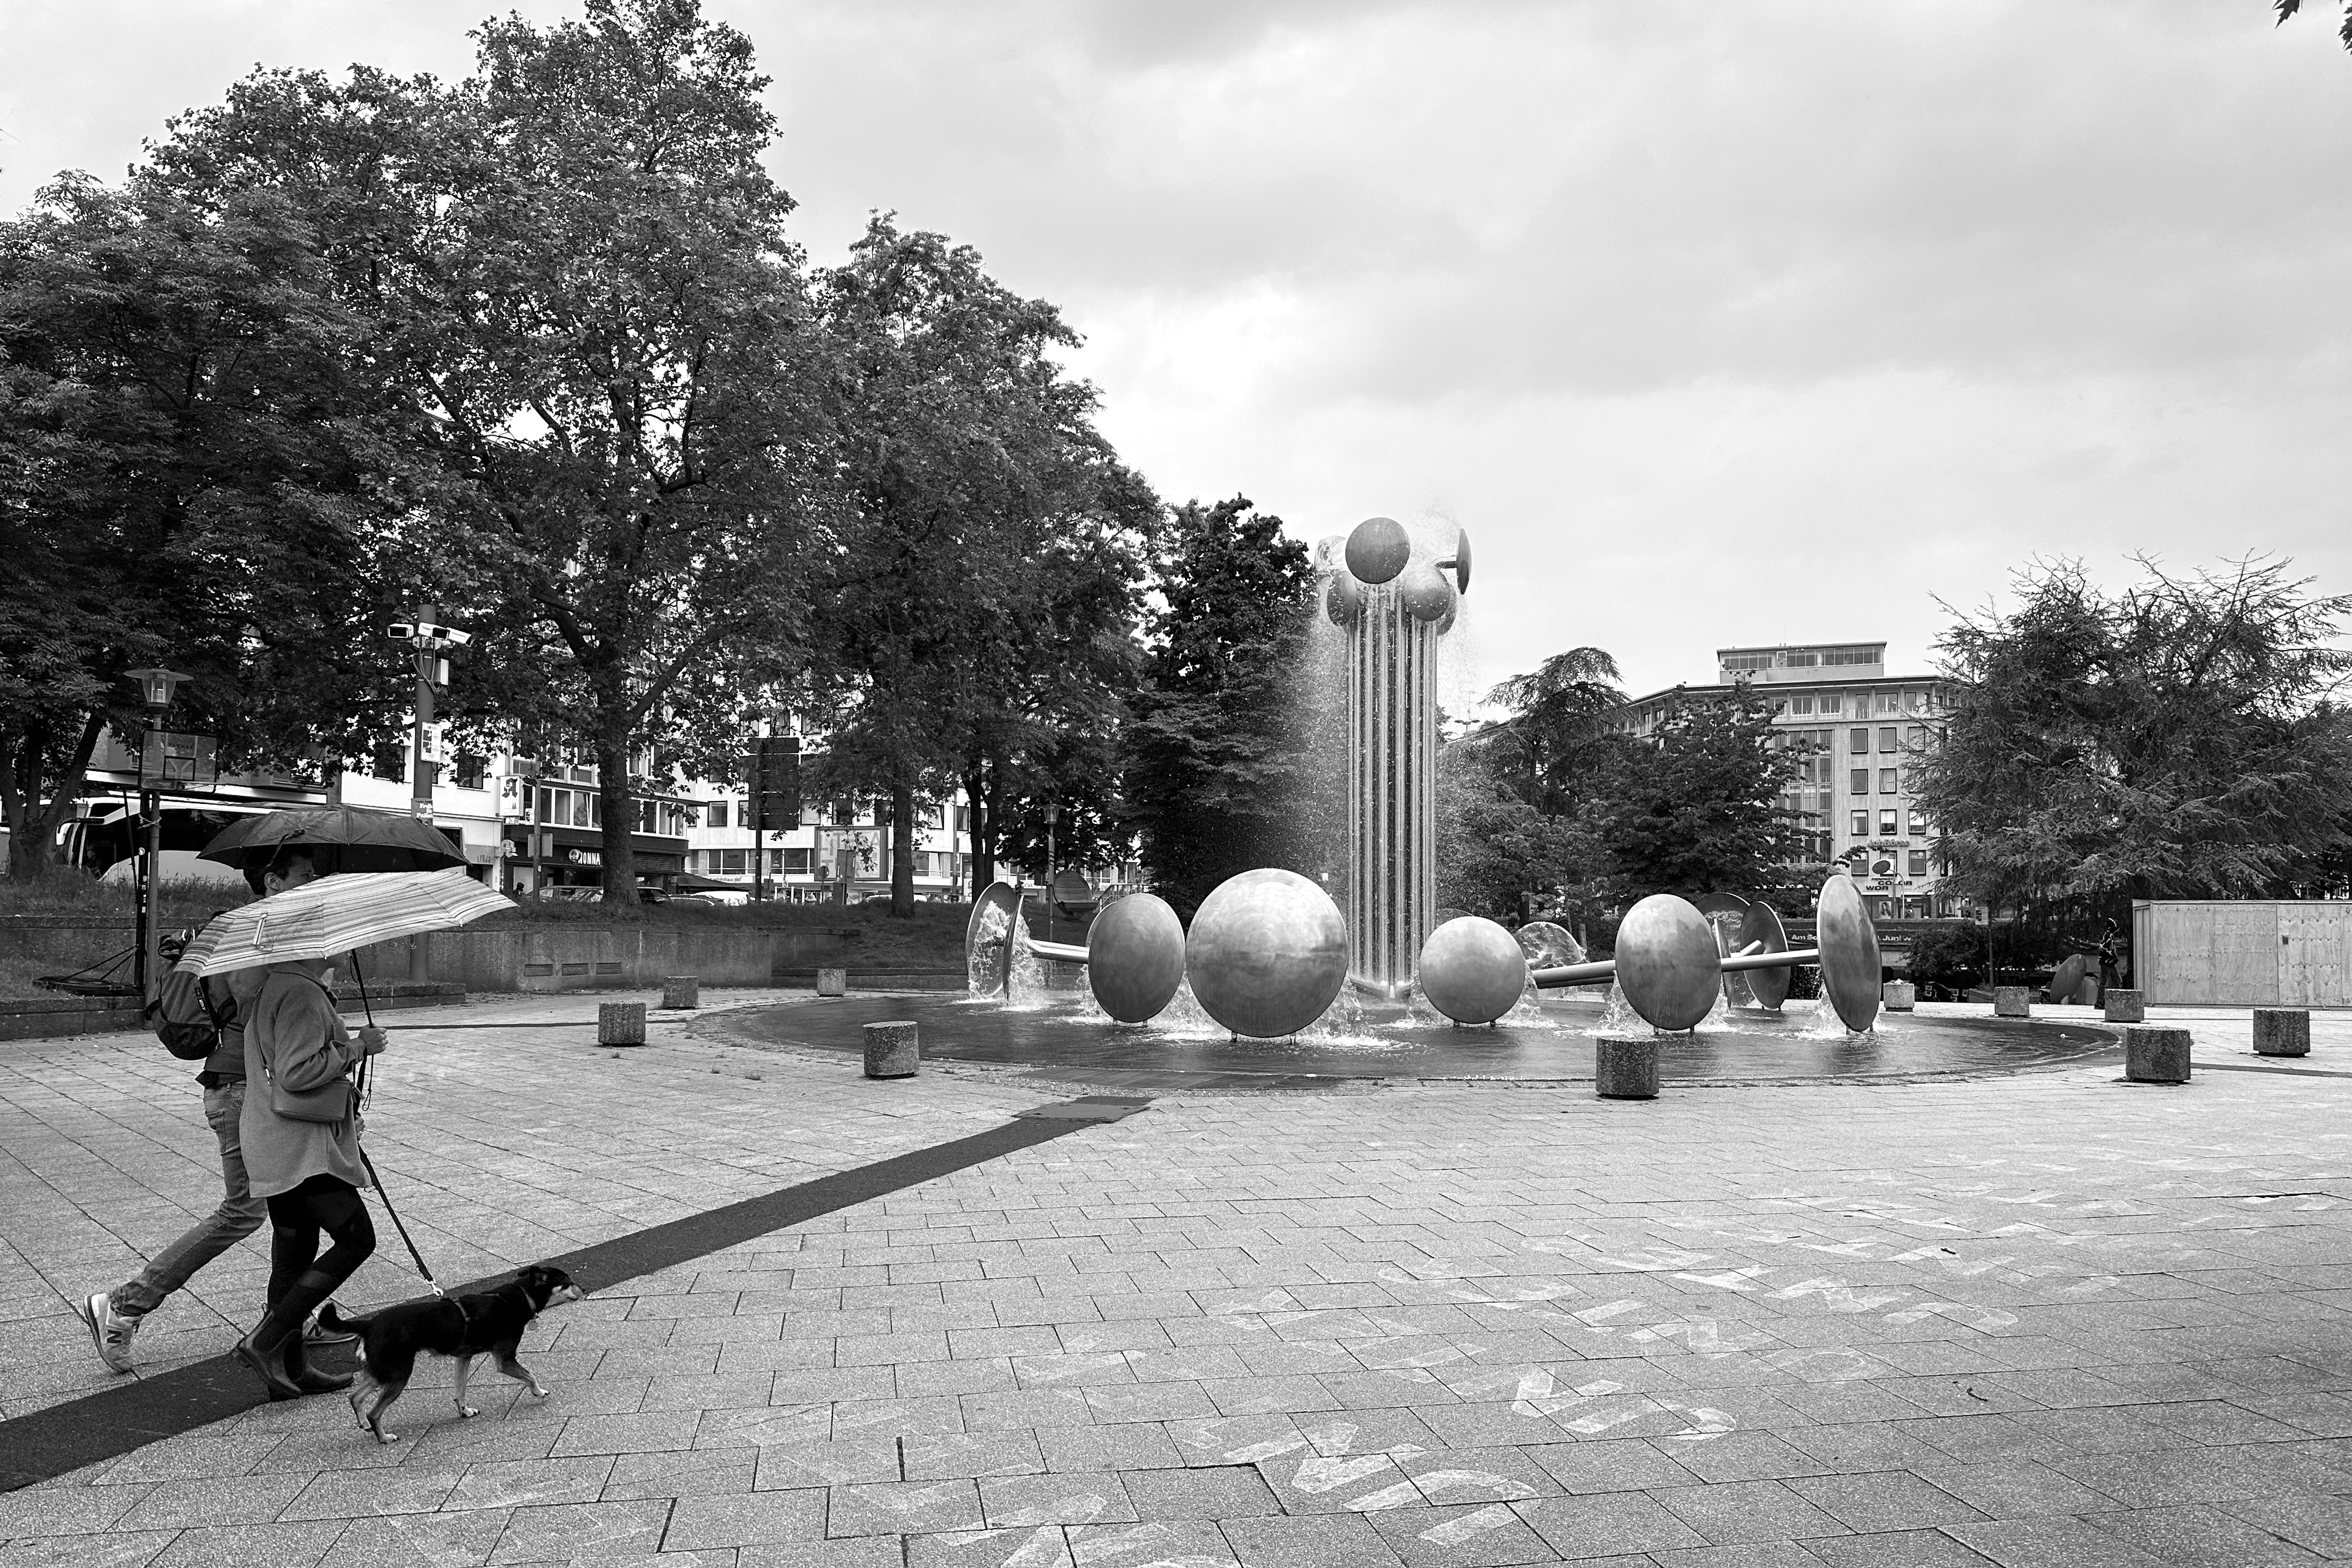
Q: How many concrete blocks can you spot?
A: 10